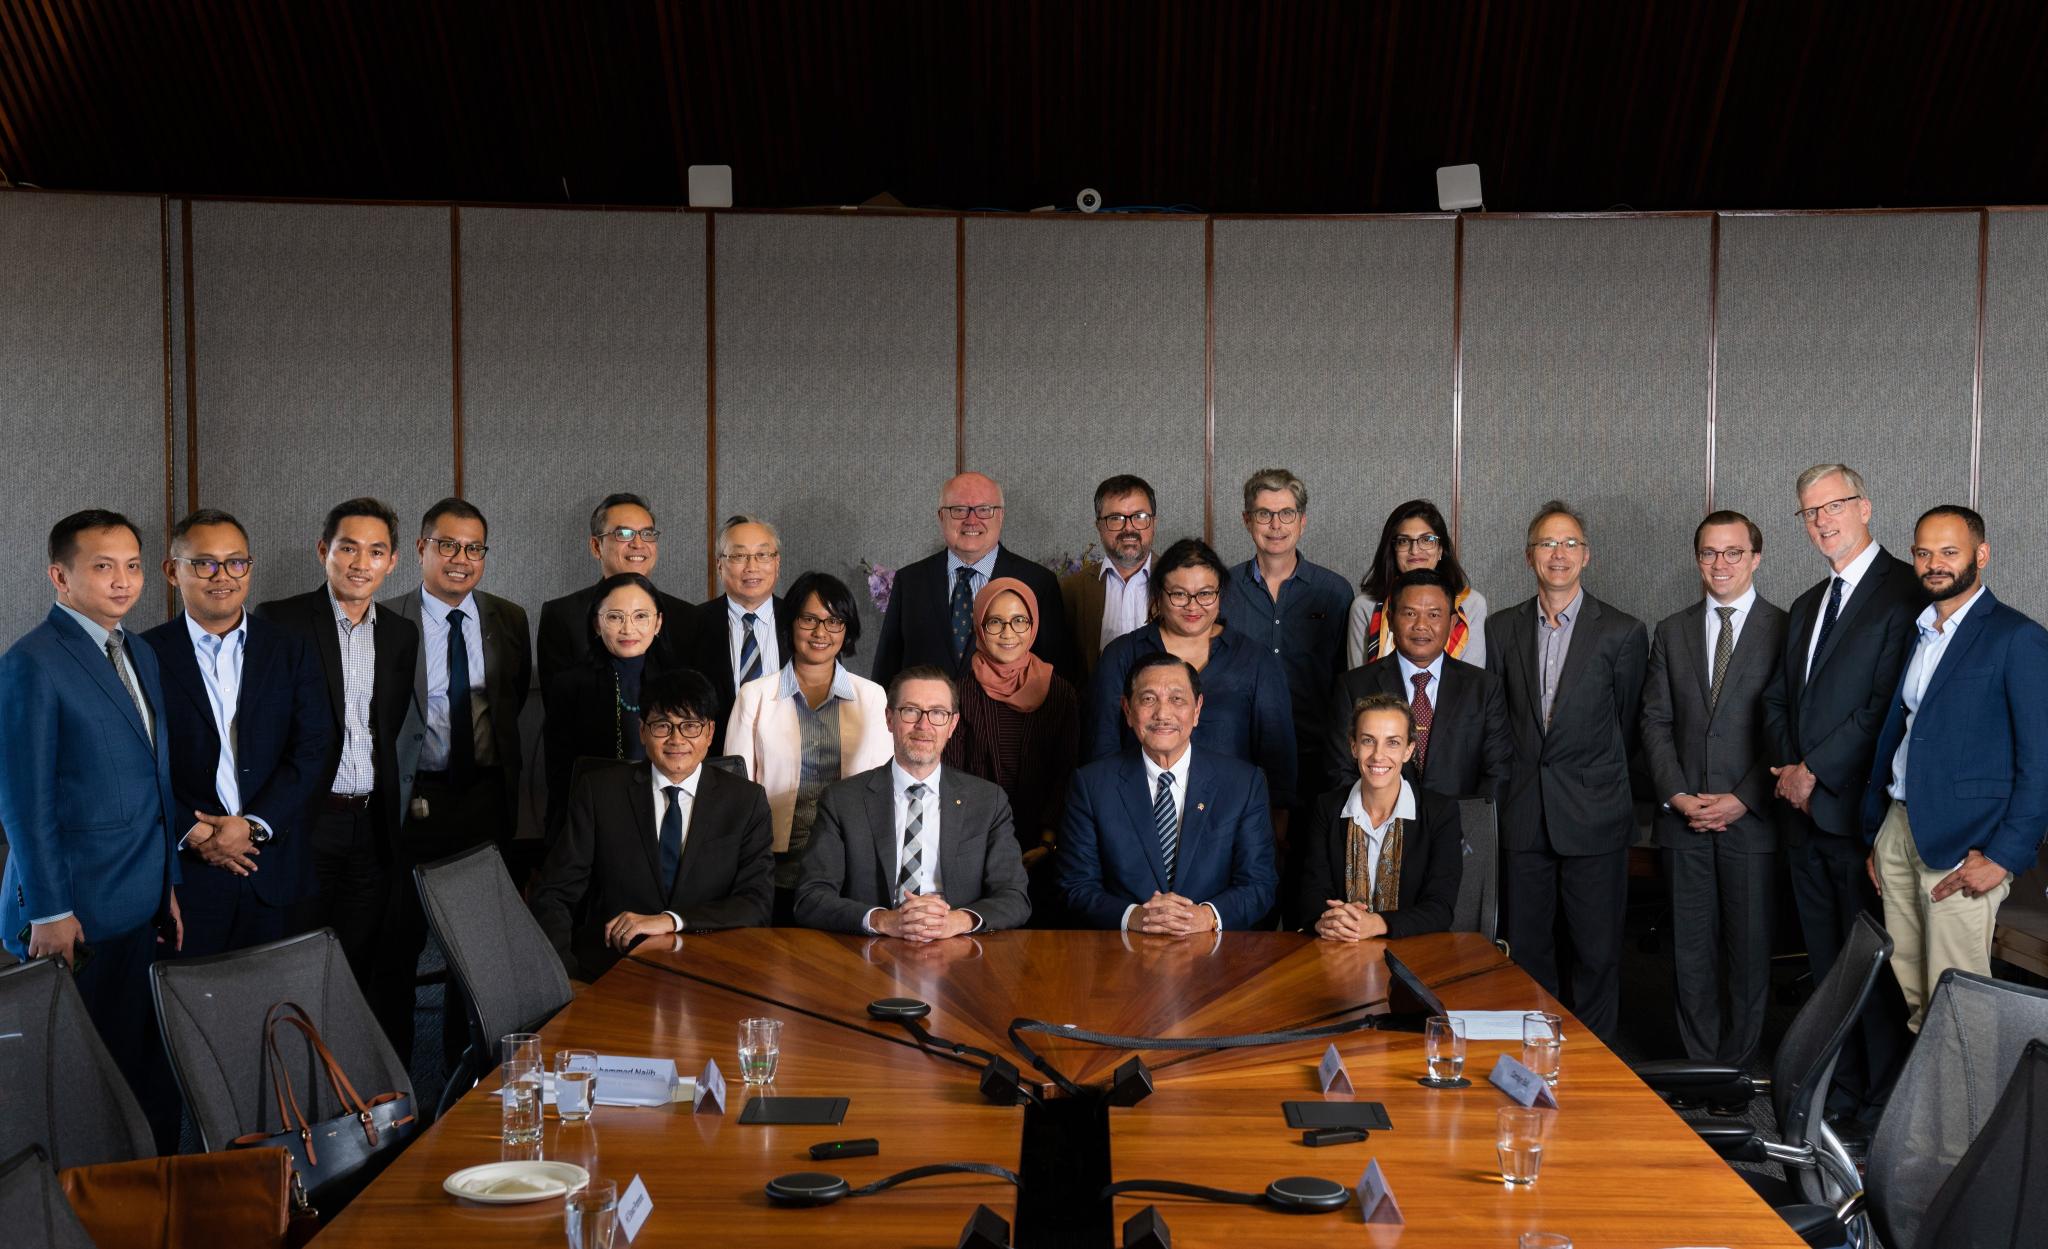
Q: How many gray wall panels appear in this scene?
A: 9